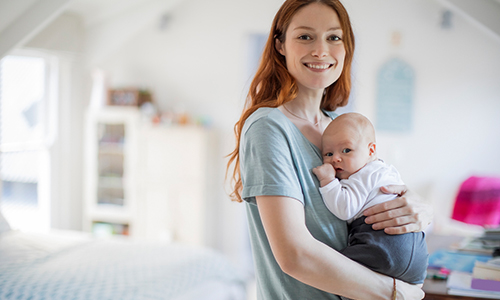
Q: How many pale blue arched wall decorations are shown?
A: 1